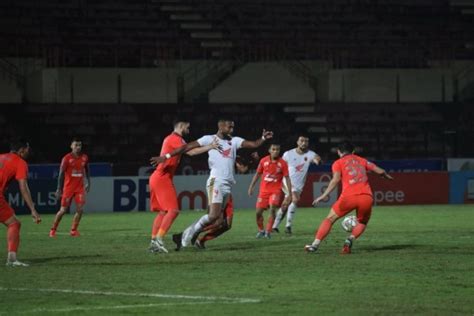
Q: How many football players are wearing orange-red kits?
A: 6